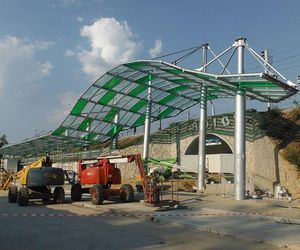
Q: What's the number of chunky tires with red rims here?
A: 2